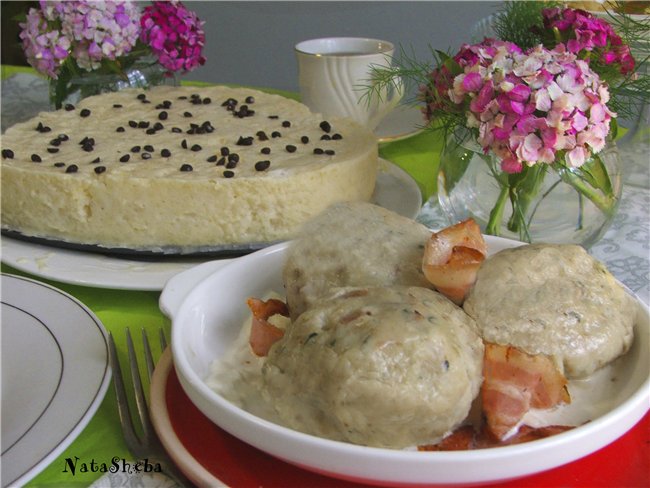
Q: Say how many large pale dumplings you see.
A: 3